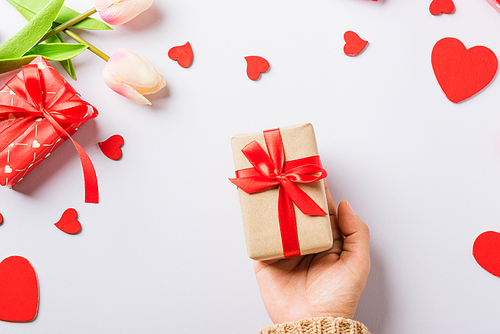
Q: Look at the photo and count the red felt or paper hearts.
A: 10